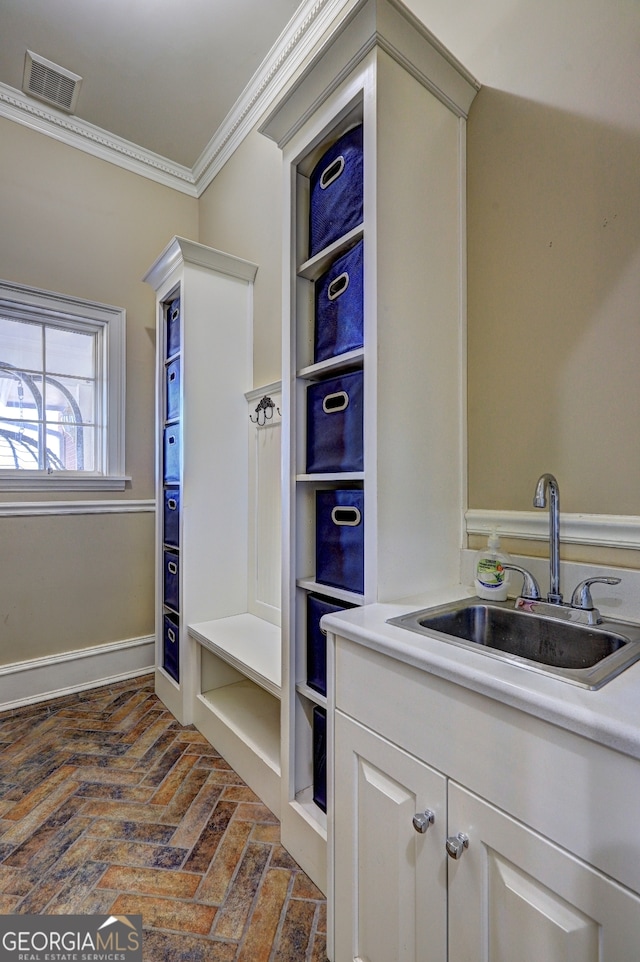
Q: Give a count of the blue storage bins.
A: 12